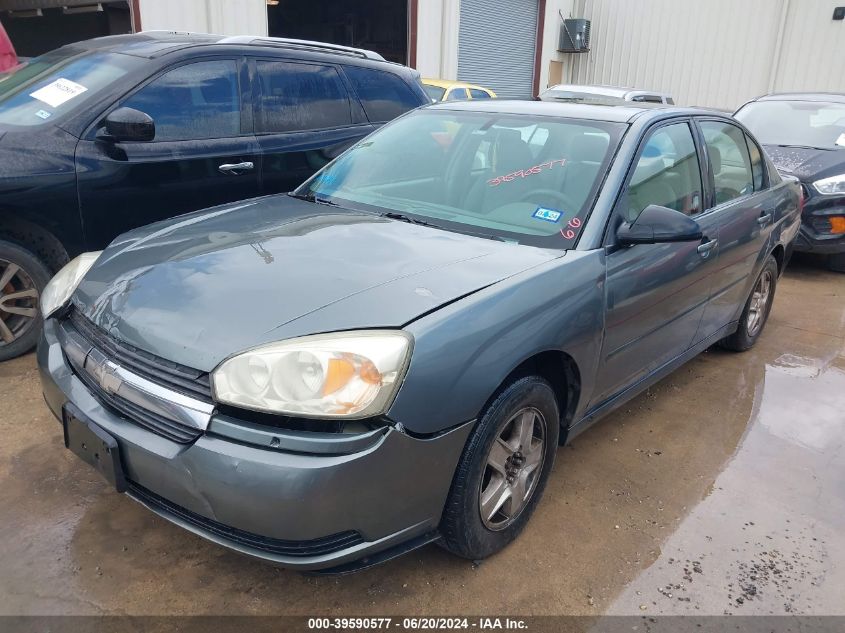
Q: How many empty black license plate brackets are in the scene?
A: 1